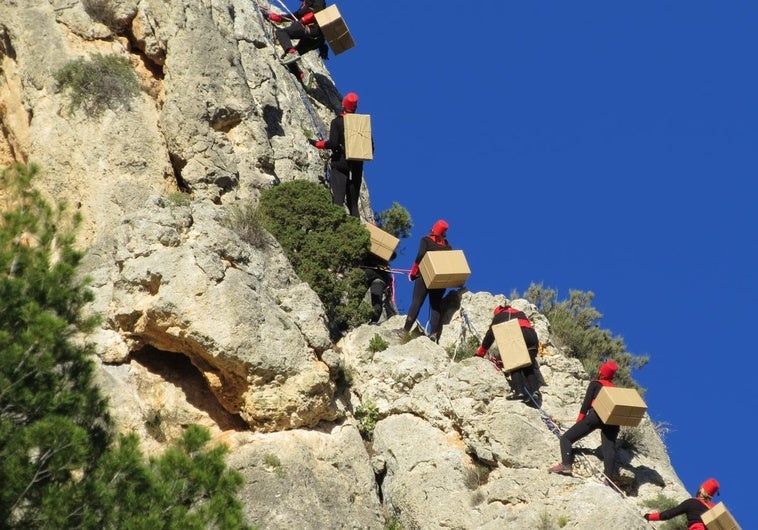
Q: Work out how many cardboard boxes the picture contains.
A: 7